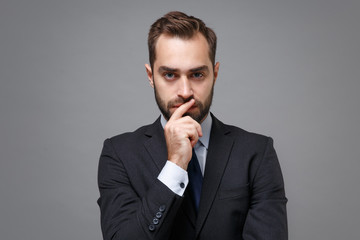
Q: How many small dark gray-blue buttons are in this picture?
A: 4